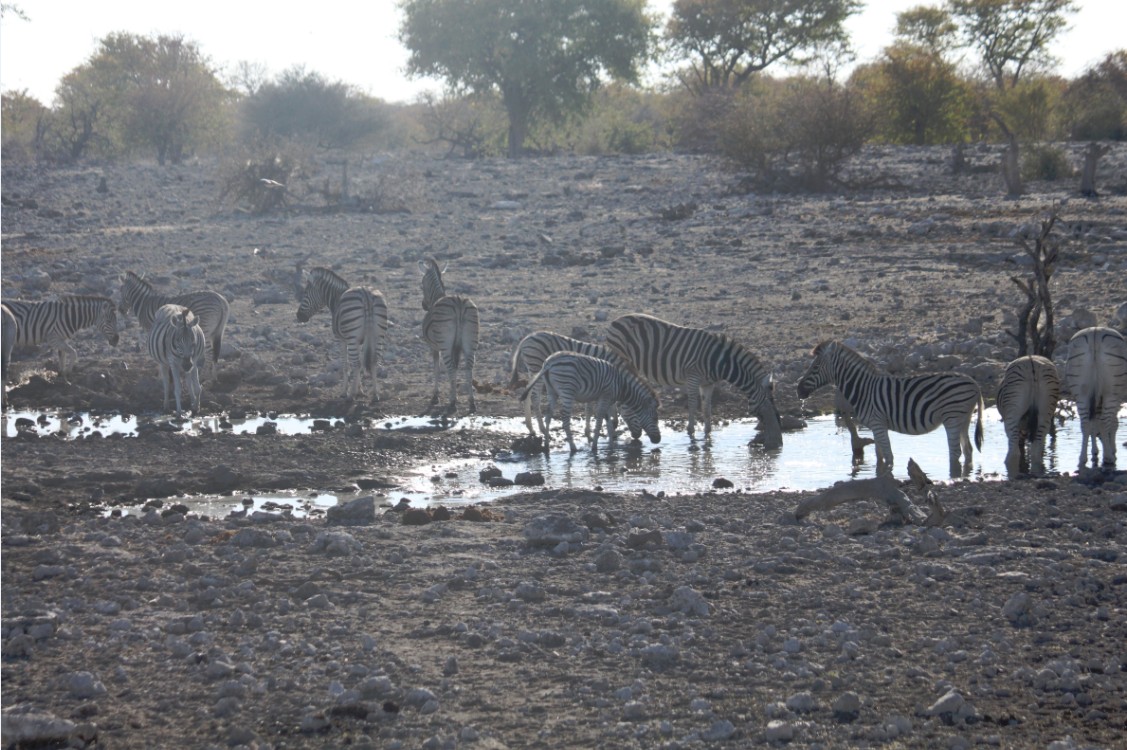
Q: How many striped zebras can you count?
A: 12